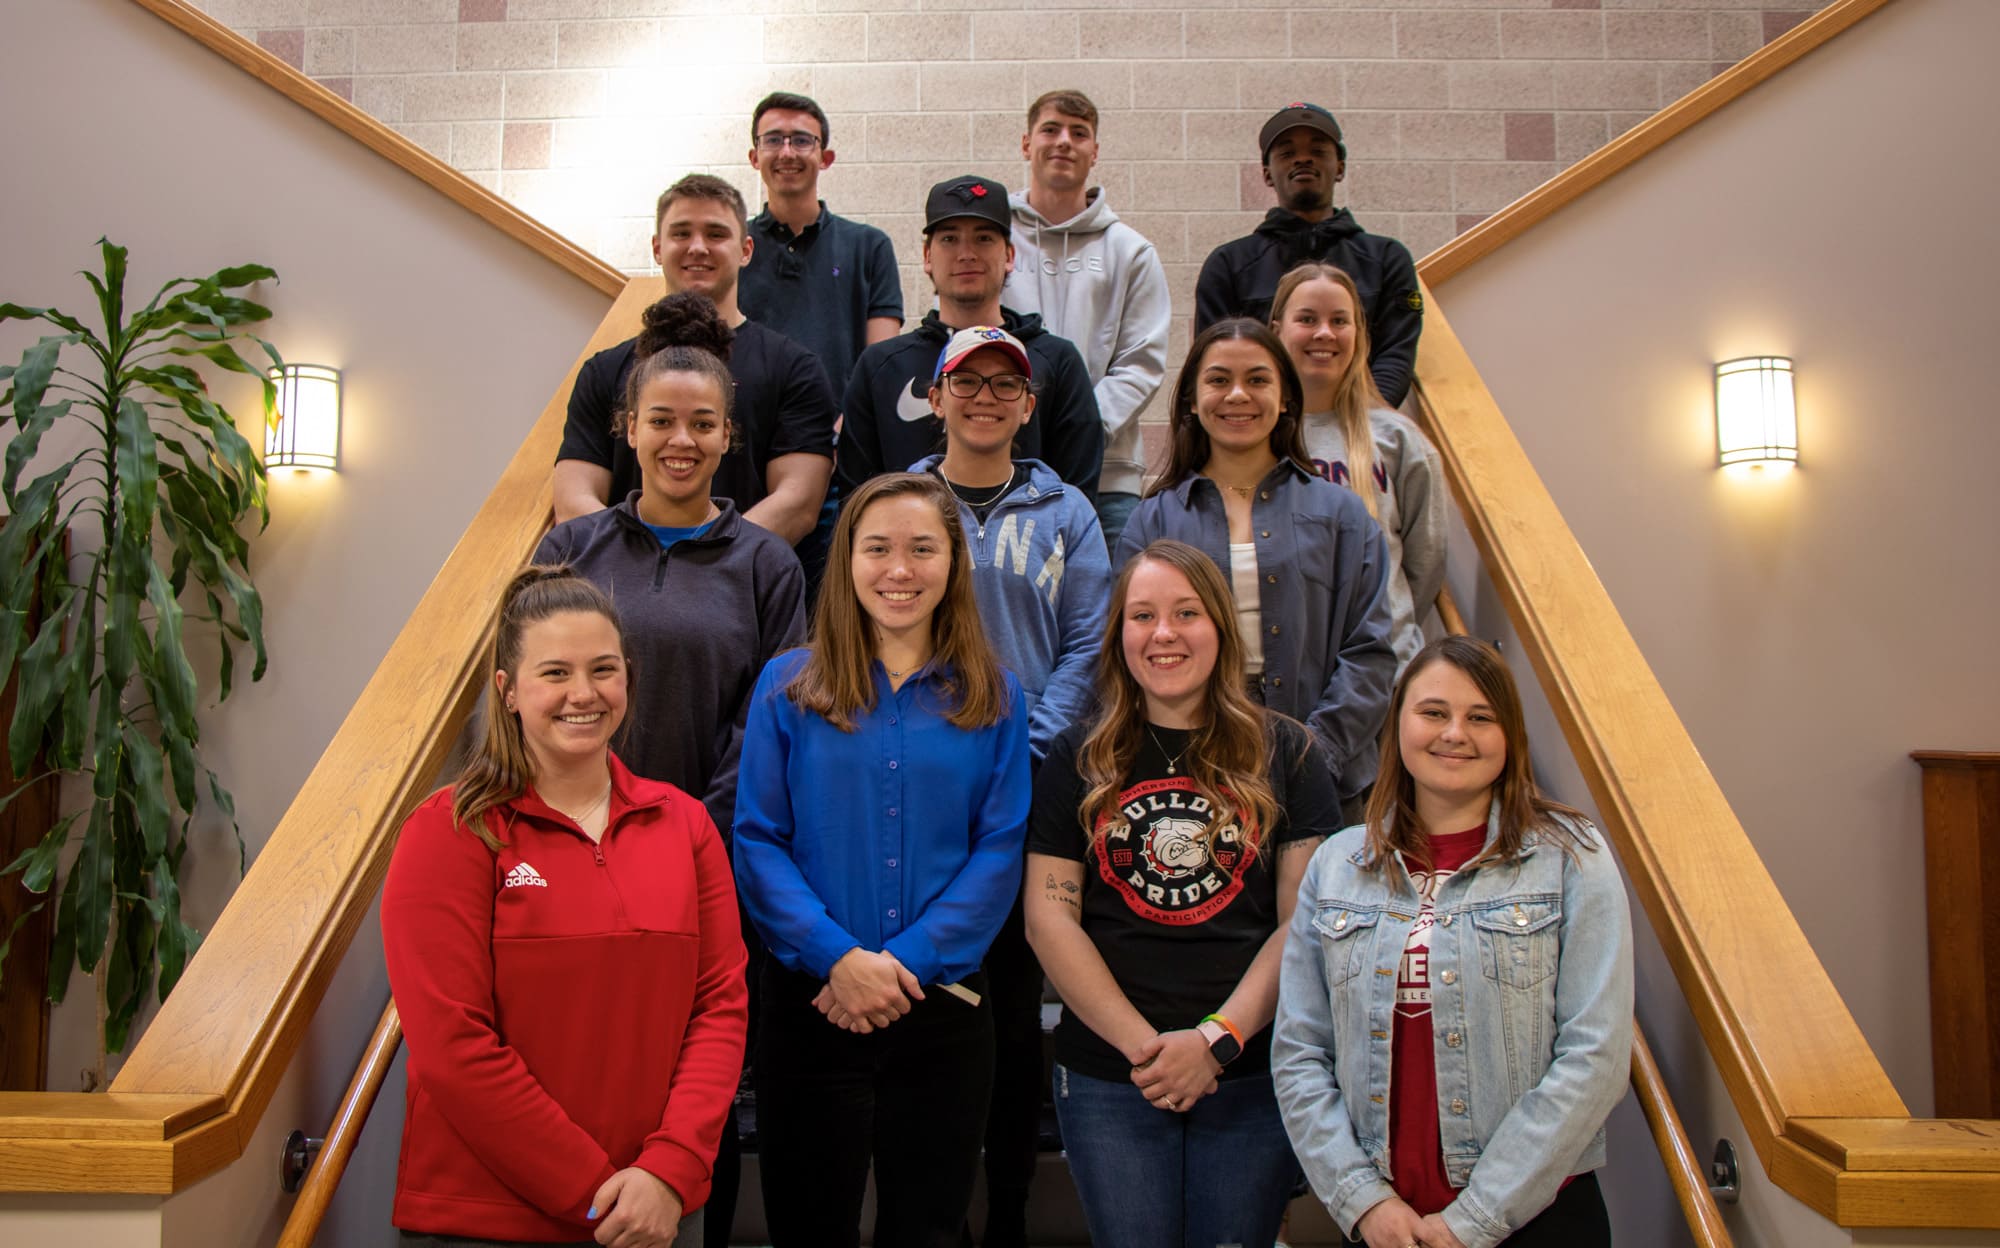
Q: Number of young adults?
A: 13